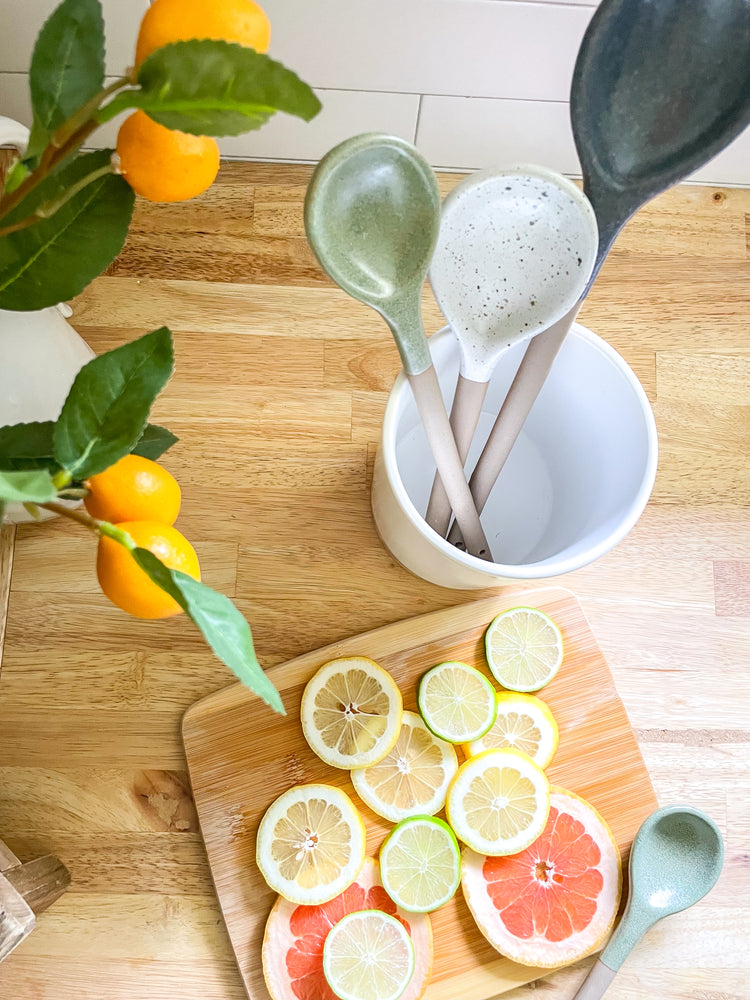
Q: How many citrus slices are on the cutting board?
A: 11